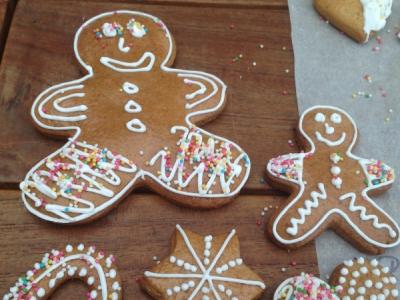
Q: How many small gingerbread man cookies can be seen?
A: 1